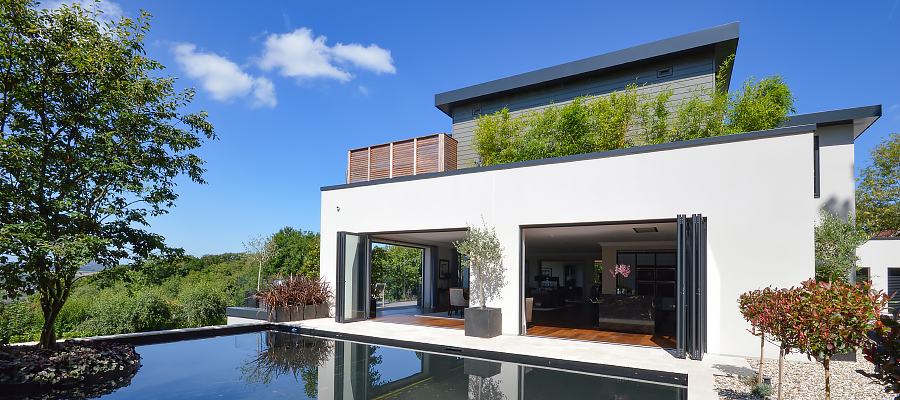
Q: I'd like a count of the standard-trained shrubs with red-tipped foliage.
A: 3